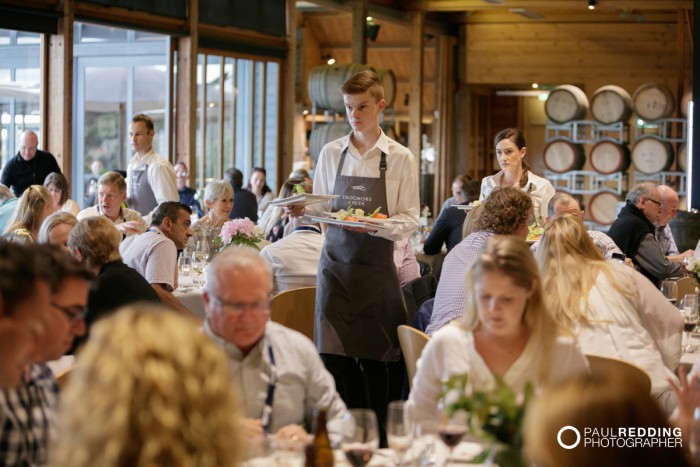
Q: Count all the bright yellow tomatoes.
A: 0